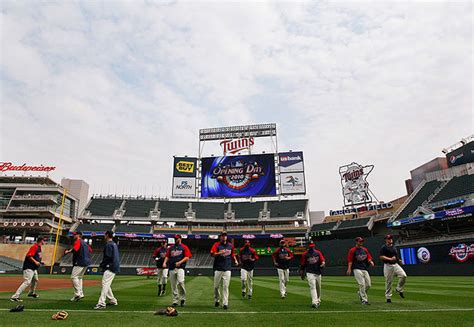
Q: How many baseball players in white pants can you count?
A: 11